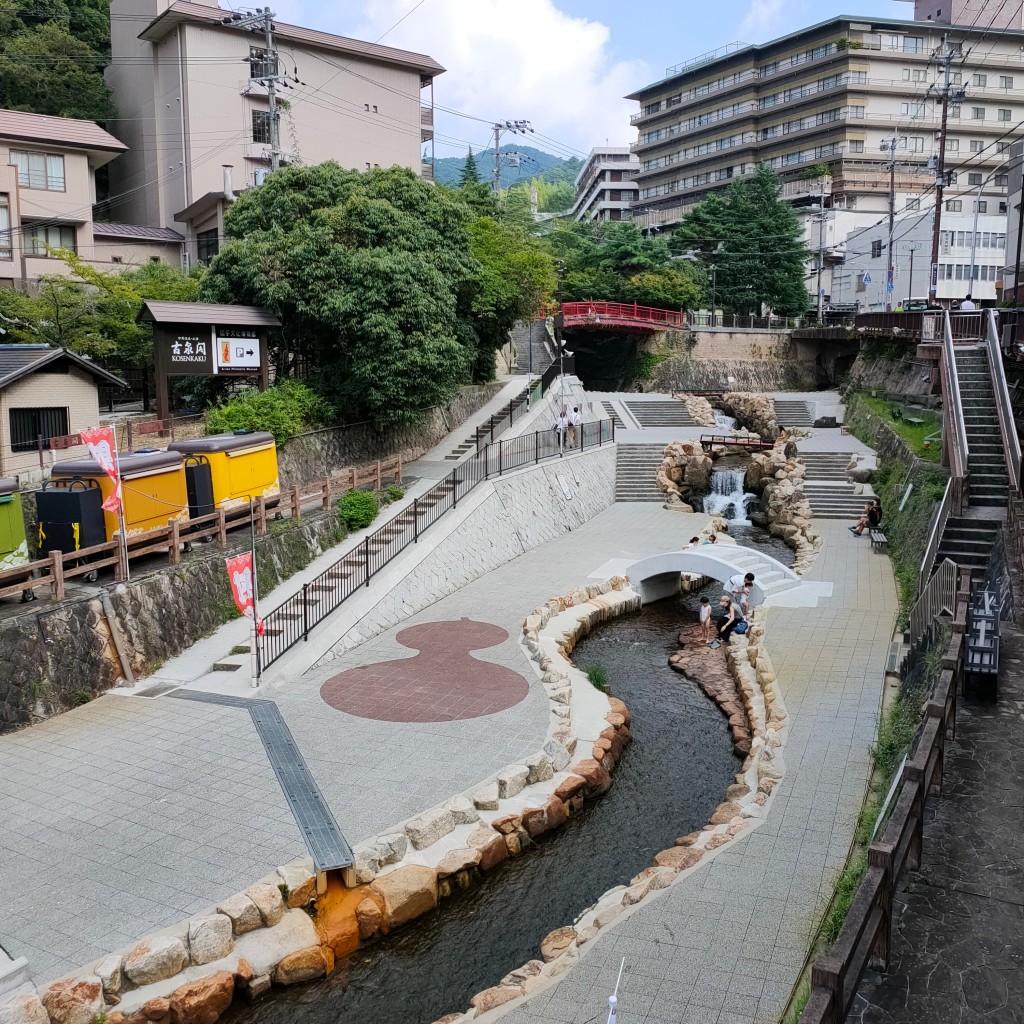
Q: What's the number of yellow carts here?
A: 2